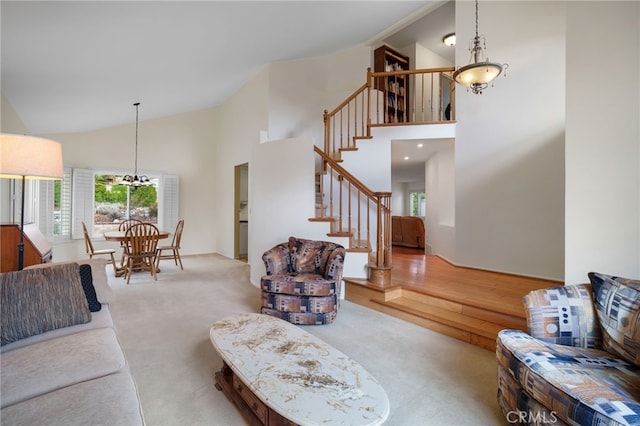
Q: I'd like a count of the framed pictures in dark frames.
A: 0